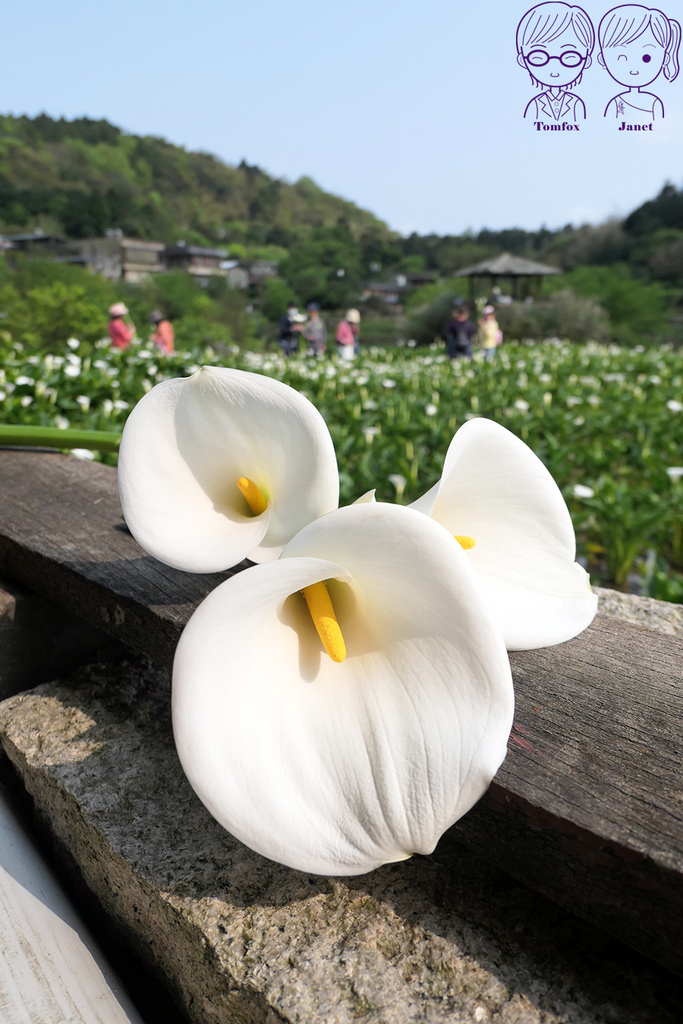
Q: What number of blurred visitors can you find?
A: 7